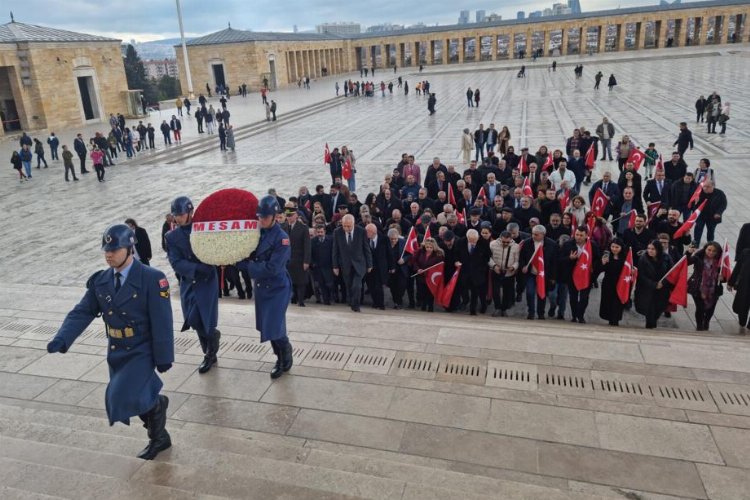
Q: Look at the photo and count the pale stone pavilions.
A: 2